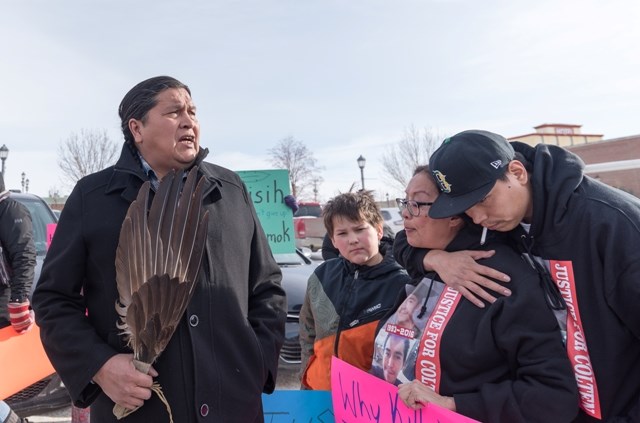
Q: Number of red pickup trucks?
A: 1